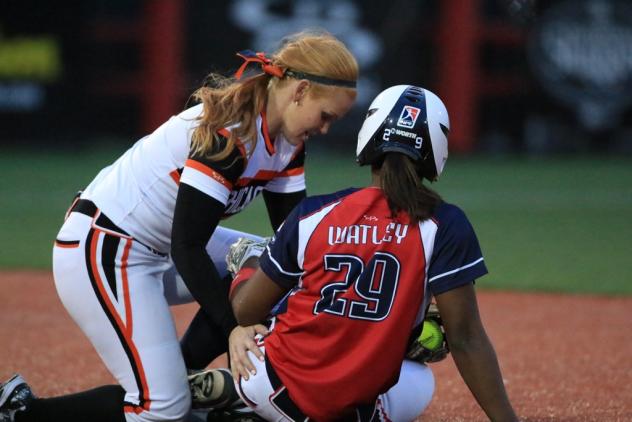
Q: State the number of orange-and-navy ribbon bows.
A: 1